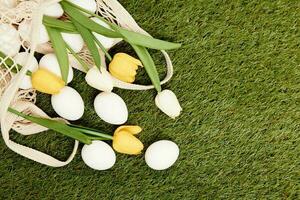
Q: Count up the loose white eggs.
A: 4